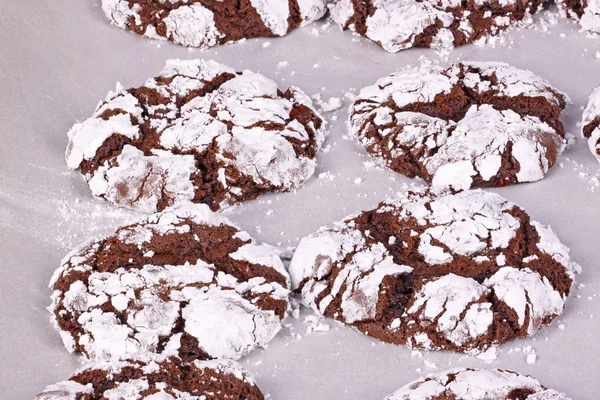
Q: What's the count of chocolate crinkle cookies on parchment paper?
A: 10